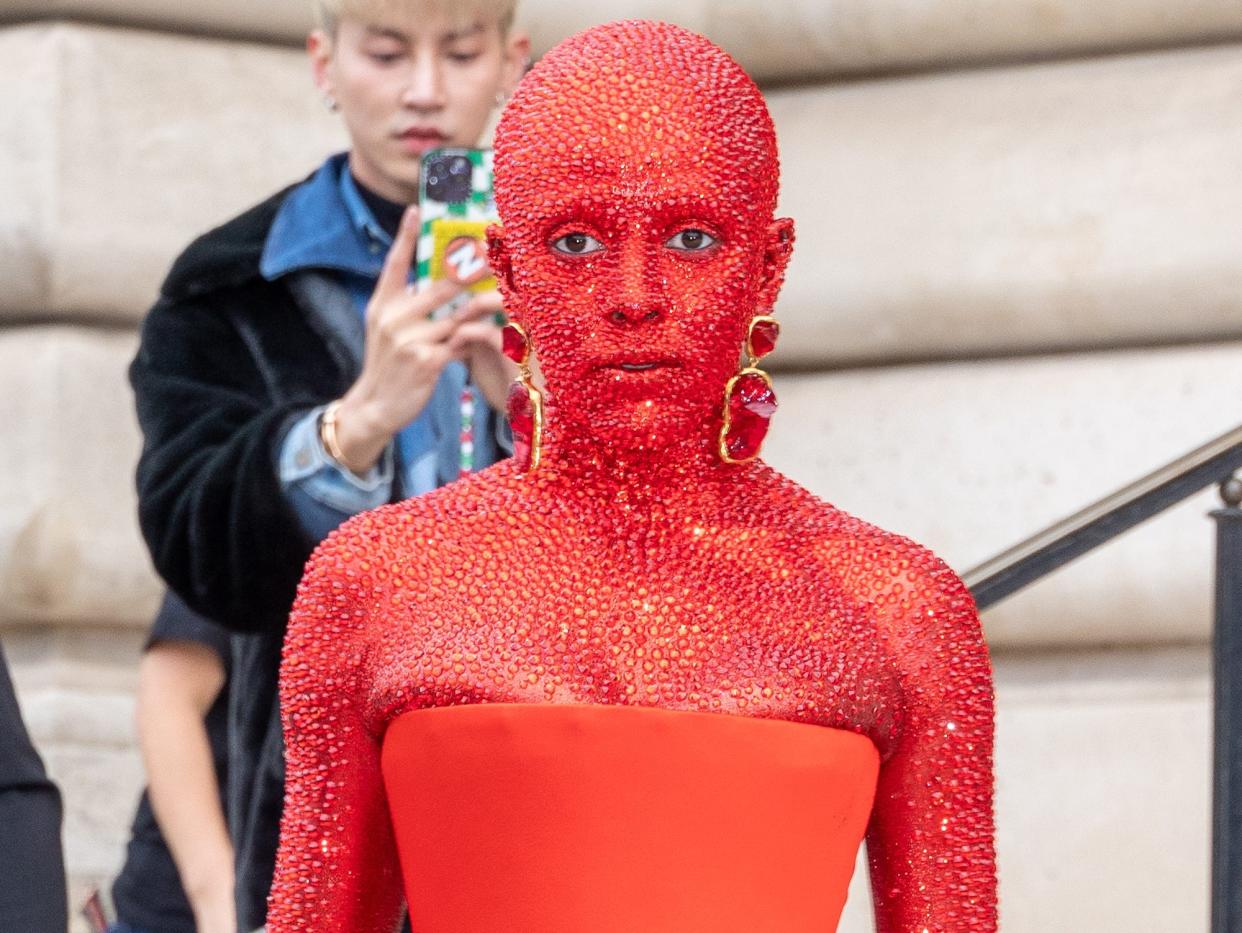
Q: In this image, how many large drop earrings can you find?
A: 2